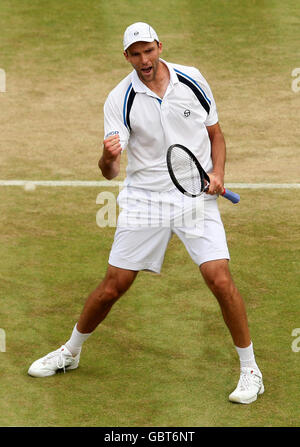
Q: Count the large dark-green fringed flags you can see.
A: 0